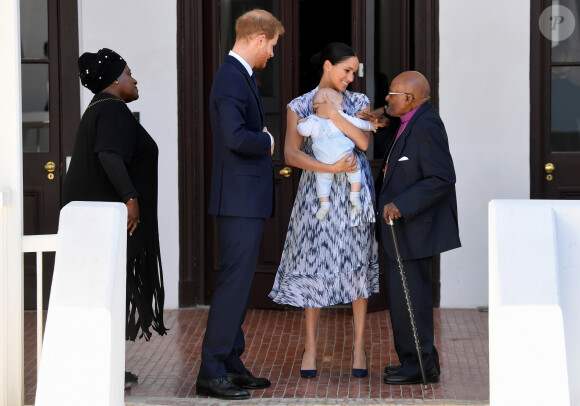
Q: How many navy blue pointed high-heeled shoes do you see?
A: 2